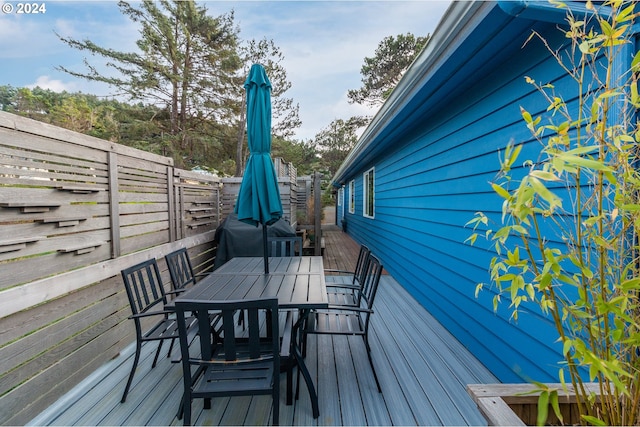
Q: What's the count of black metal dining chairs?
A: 6